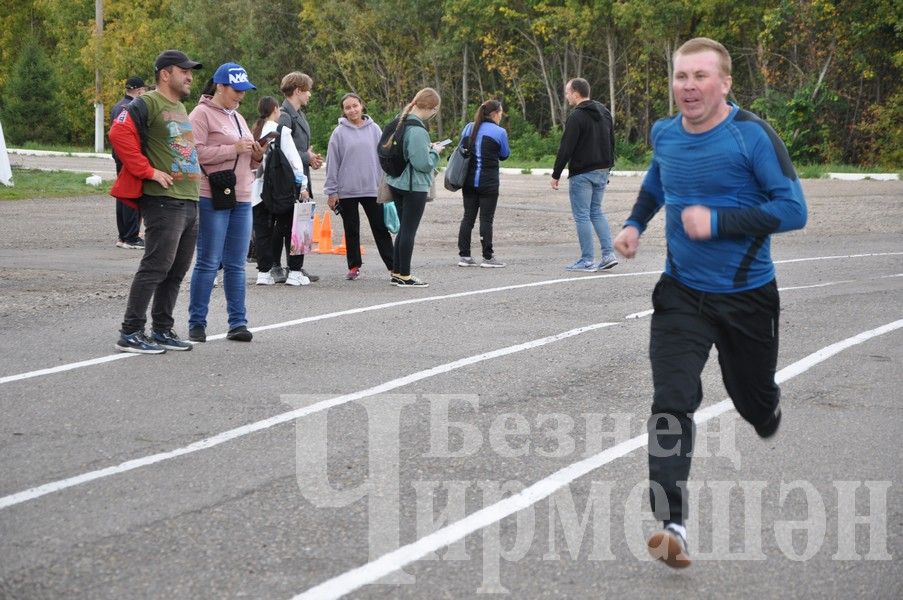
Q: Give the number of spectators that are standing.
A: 9